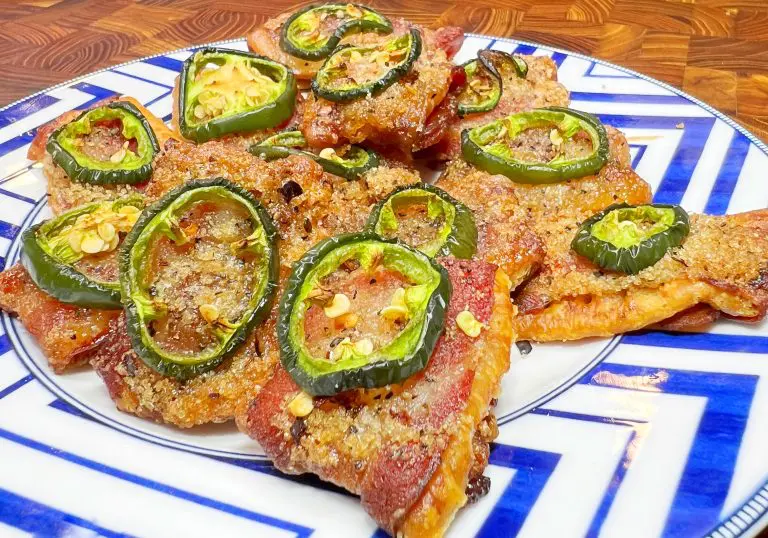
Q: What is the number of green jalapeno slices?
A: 12